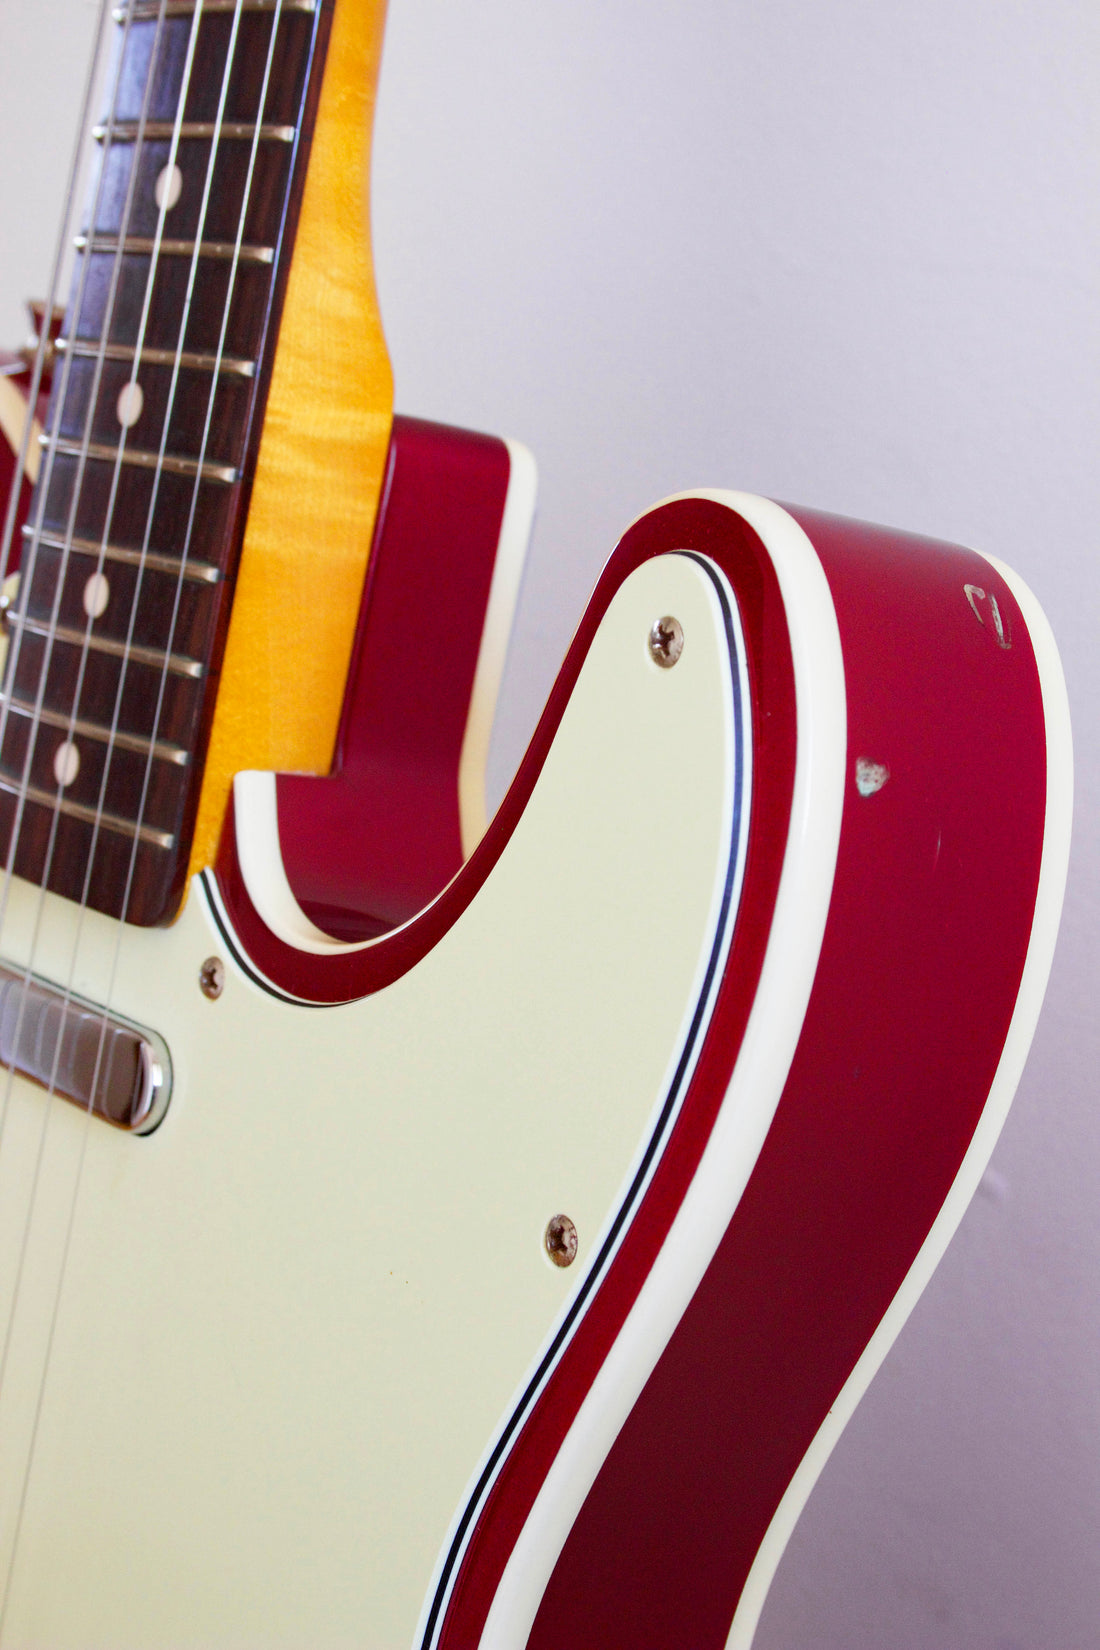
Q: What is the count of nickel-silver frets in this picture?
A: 9